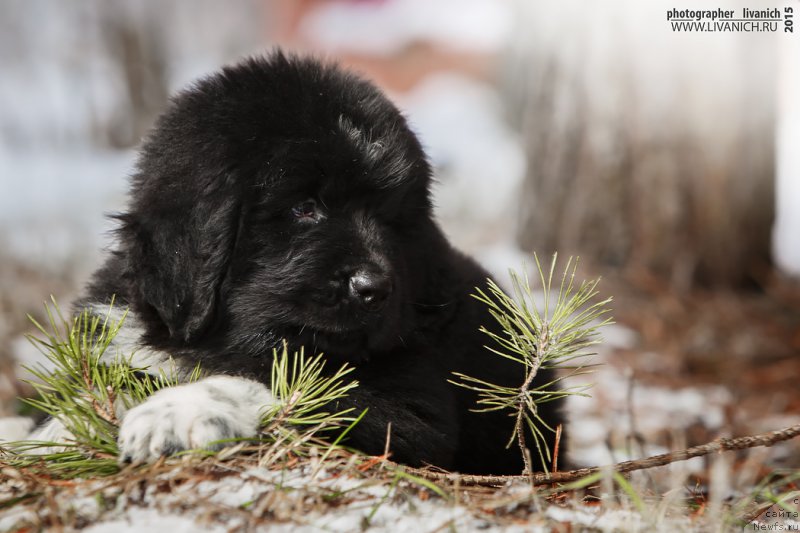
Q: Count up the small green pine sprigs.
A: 3